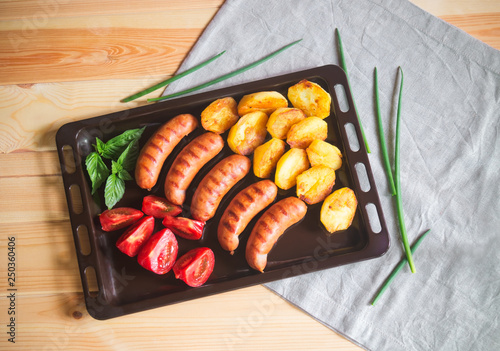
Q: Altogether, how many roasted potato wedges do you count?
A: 11